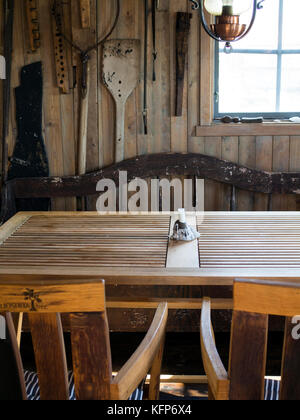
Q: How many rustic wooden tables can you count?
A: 1